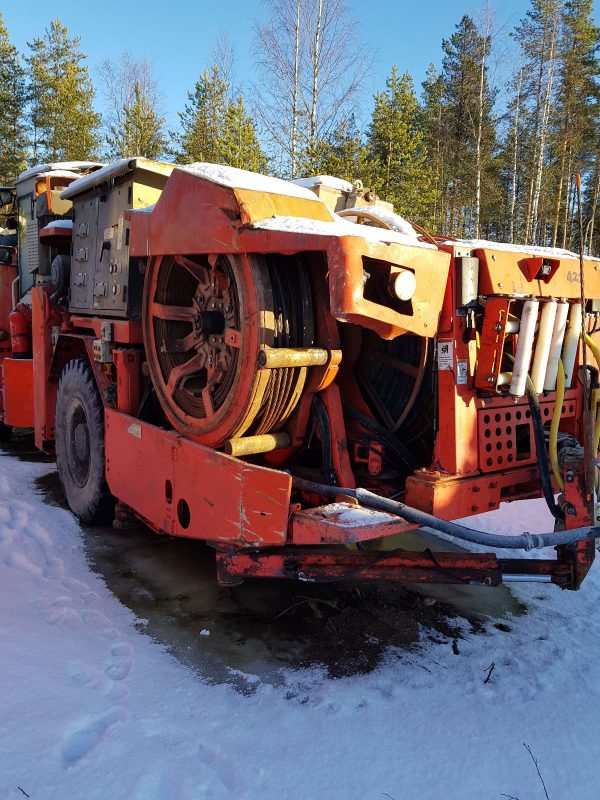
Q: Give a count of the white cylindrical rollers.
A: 4